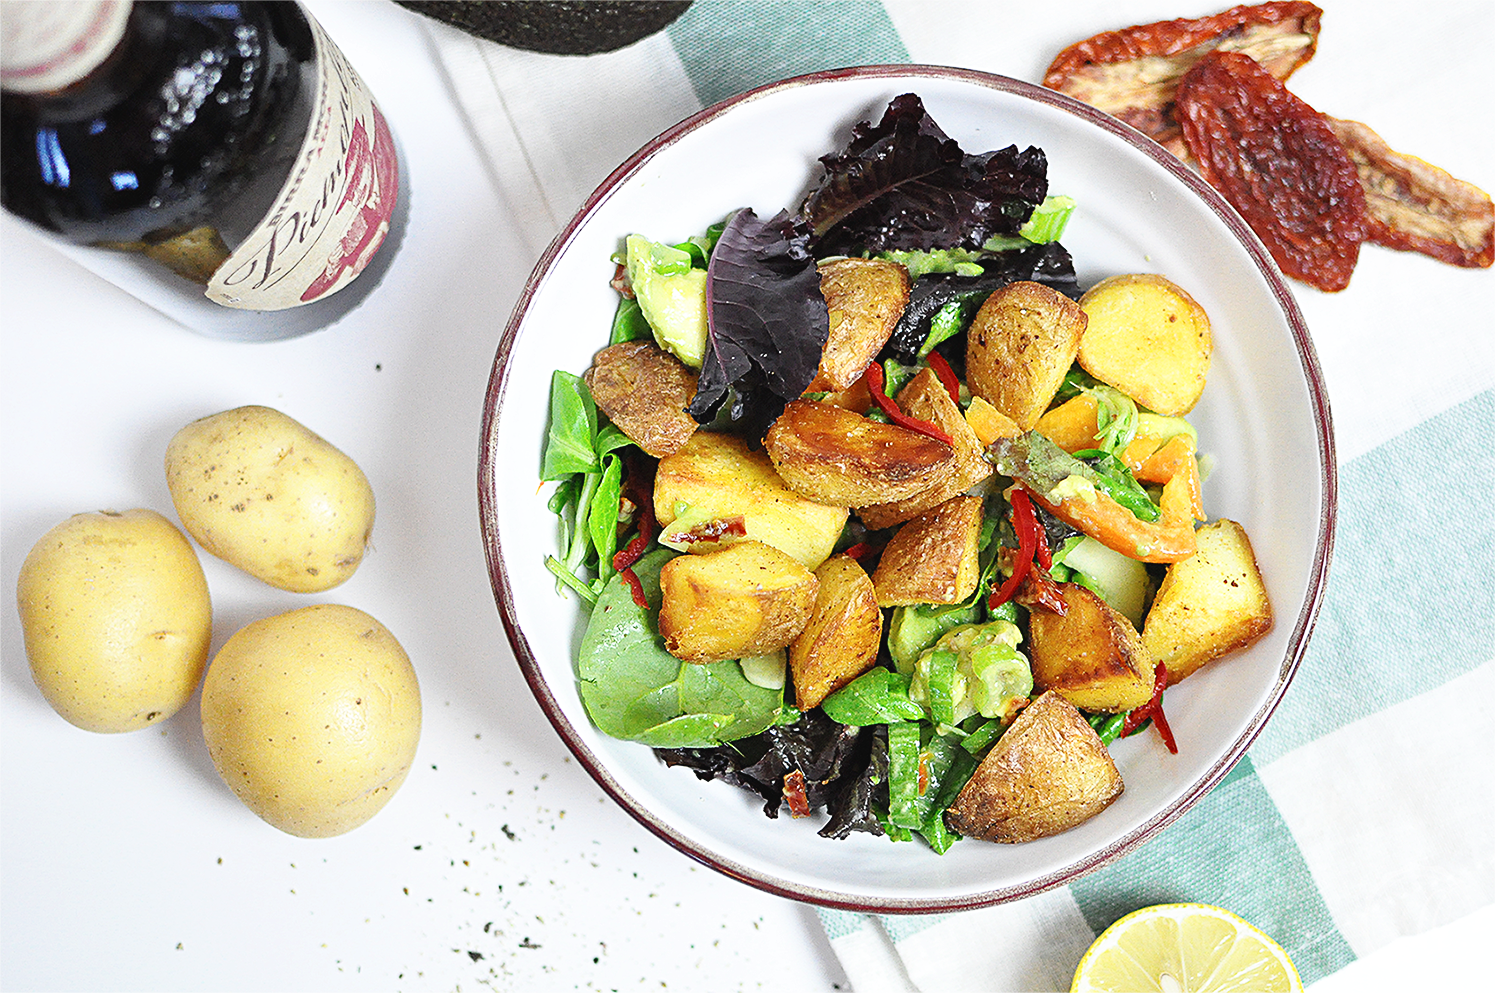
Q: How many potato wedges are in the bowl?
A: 13